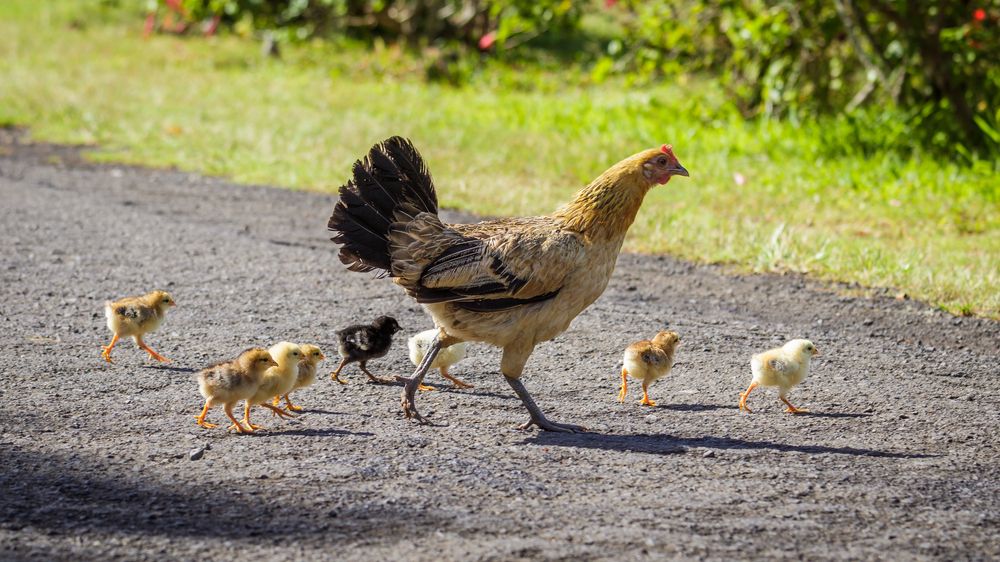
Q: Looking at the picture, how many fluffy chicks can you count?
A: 8